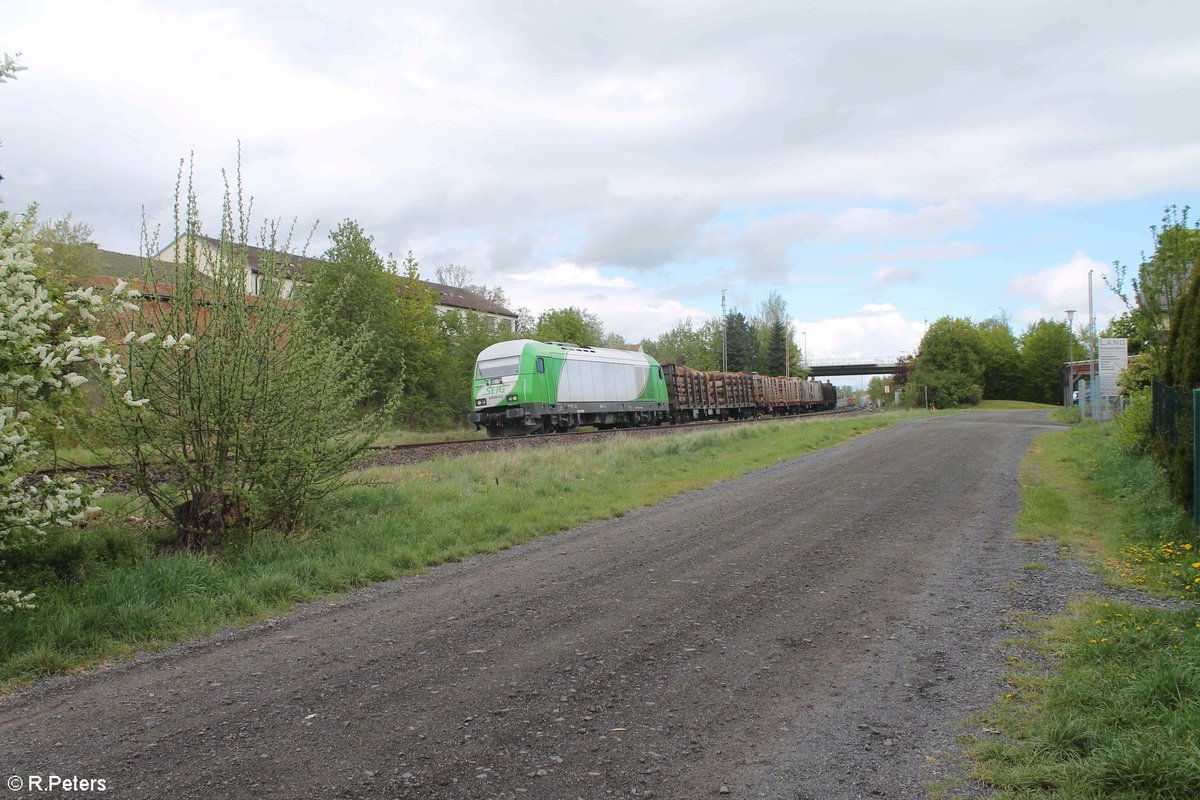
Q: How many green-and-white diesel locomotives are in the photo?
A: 1